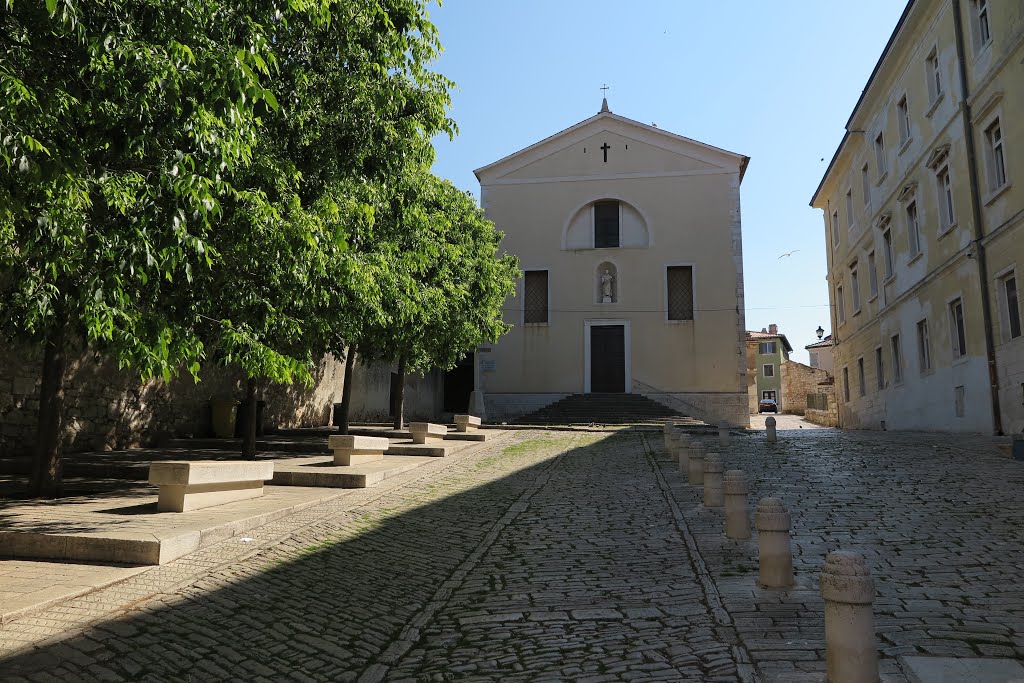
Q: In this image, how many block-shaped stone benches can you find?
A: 4